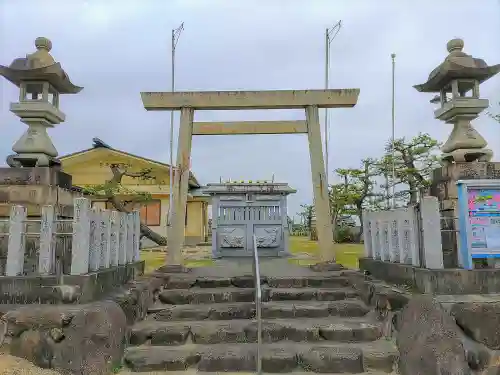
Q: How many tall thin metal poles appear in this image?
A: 3